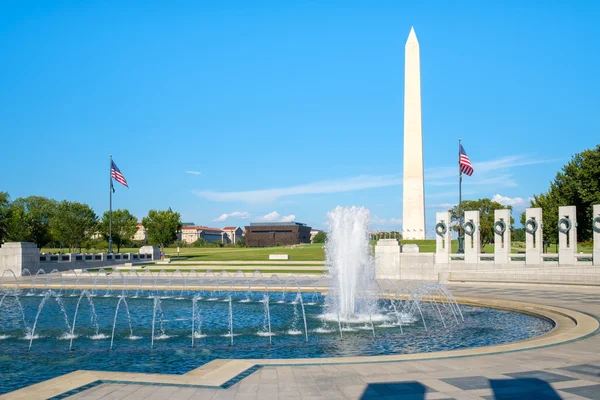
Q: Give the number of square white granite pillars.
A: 6